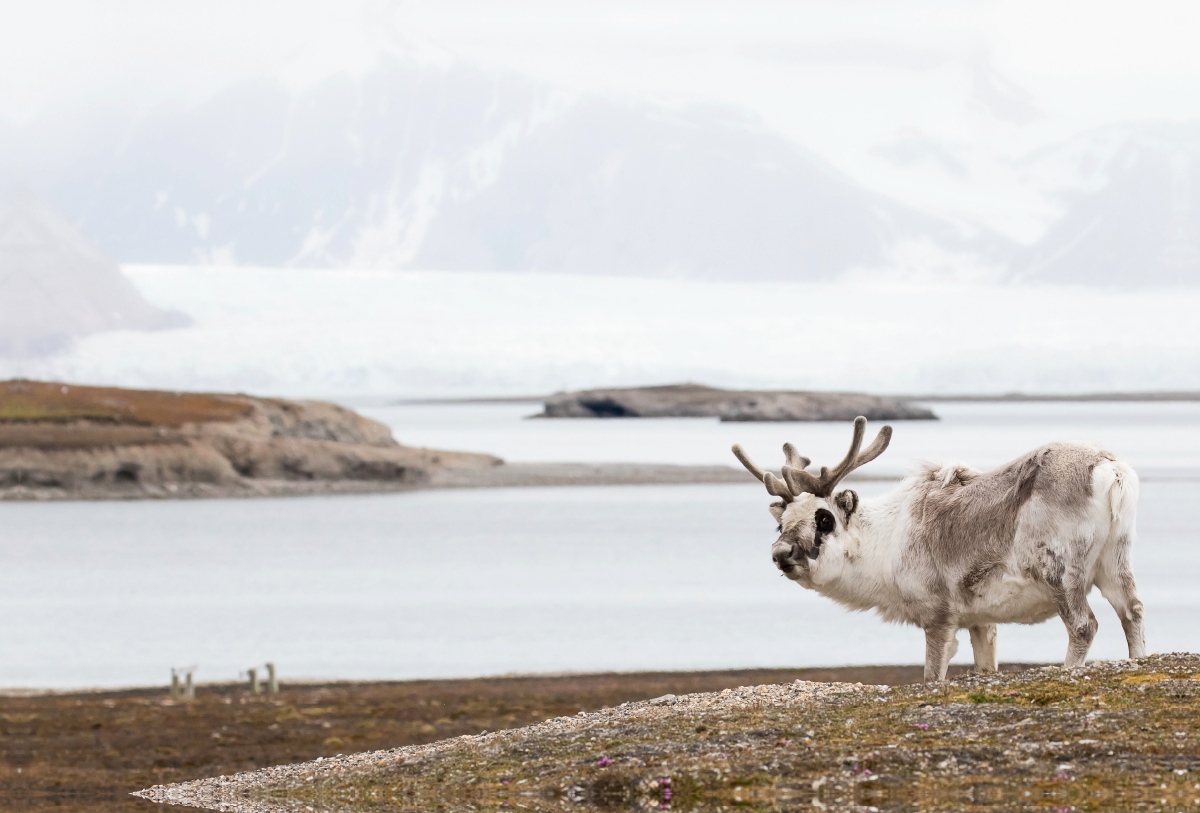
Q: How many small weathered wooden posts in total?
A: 4